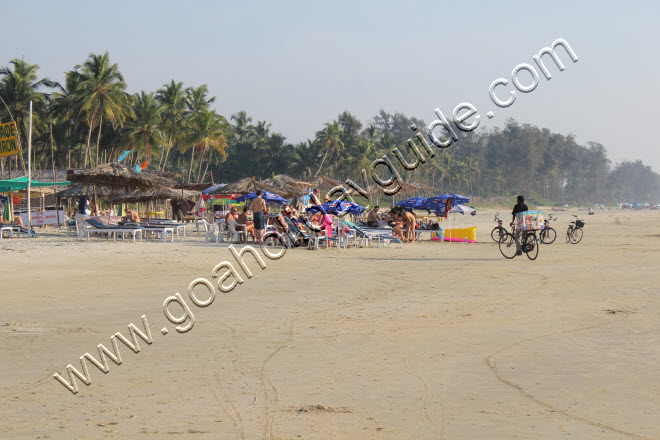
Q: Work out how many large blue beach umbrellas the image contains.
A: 4